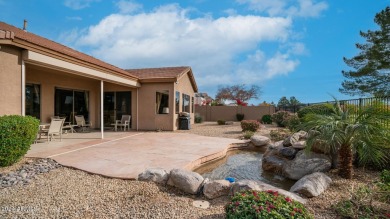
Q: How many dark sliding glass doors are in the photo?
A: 2